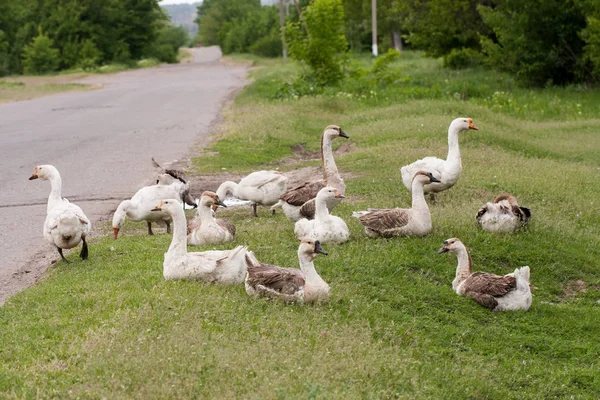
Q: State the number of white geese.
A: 6